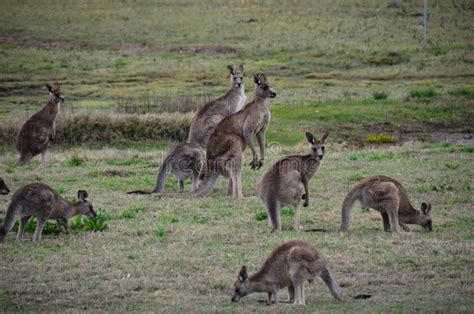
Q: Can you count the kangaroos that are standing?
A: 4